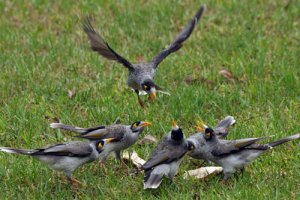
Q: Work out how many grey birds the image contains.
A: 6